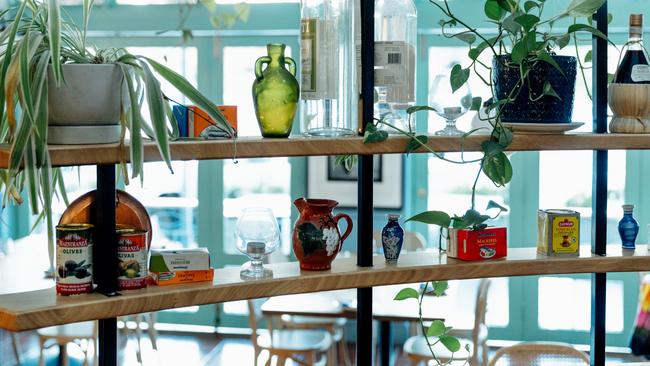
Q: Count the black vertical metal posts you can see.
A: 3